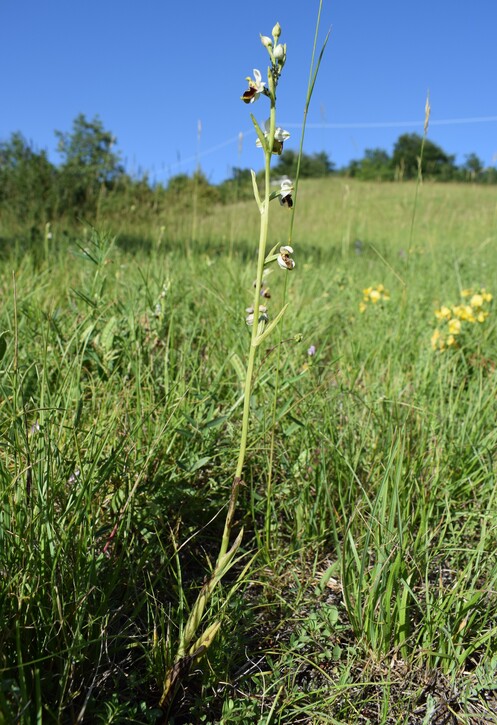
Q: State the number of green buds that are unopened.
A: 3